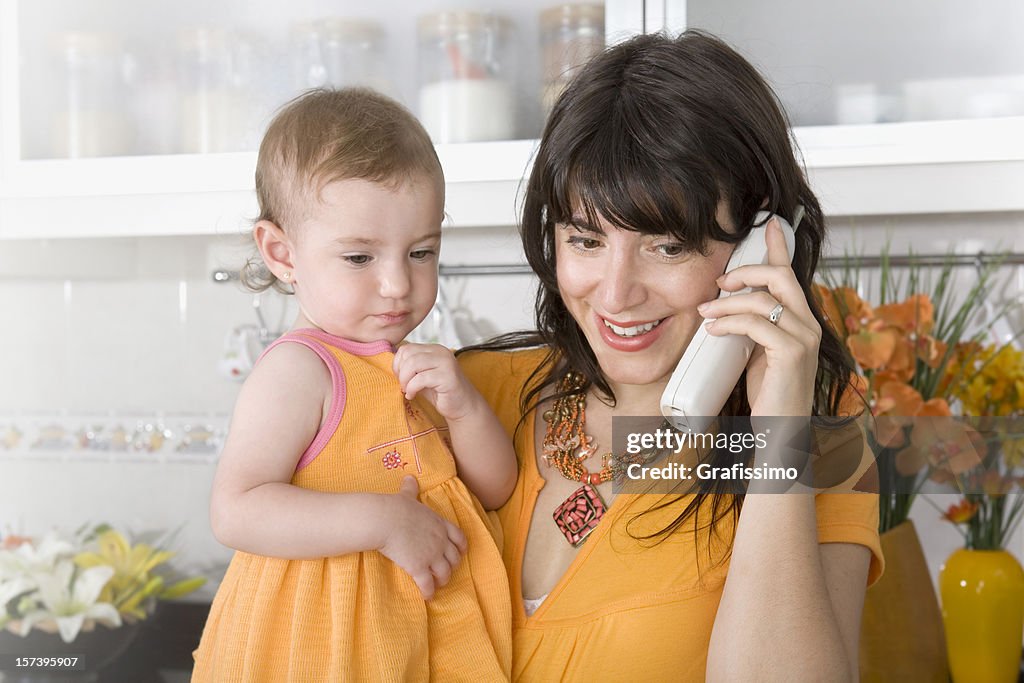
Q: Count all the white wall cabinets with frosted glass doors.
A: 2